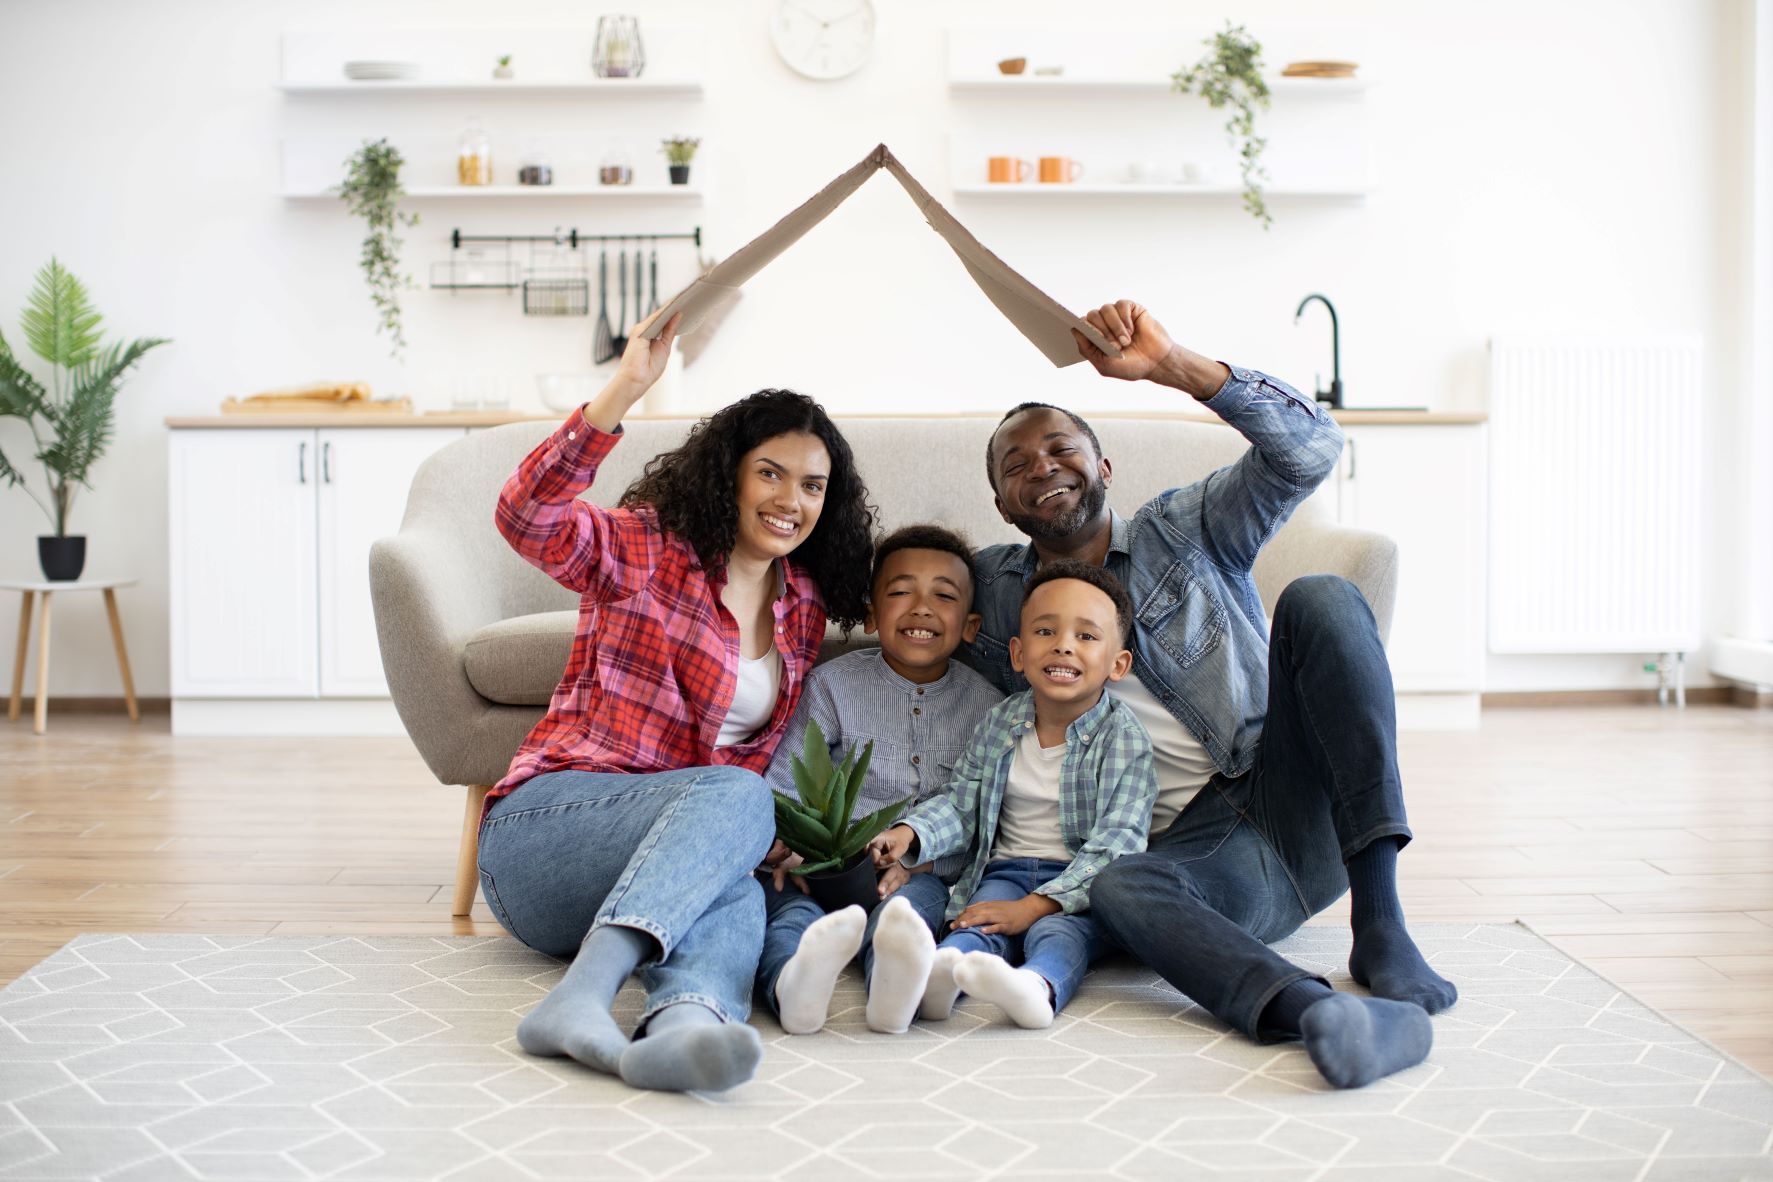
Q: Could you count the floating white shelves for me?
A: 4